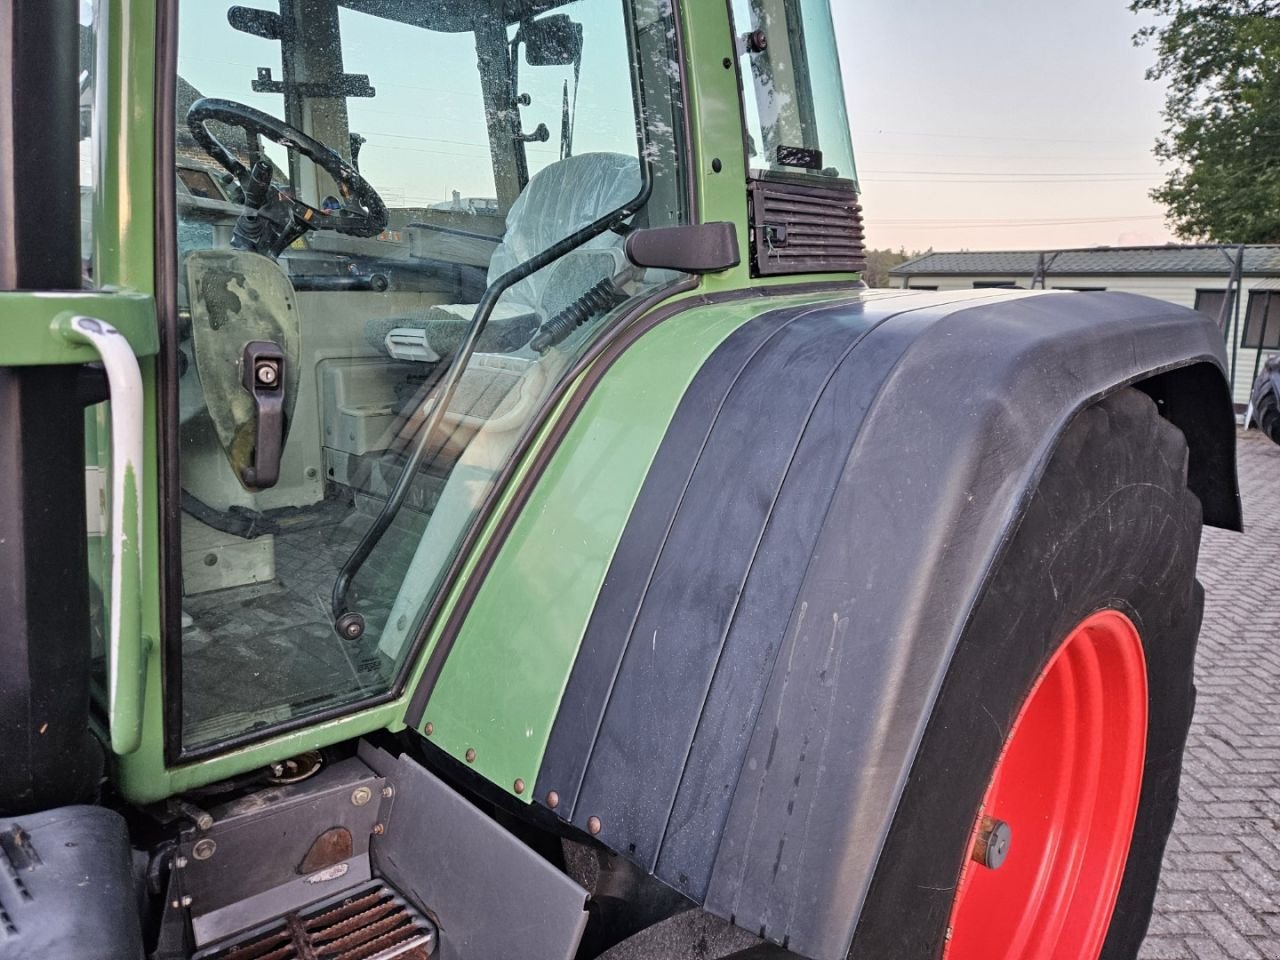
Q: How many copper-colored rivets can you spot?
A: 5